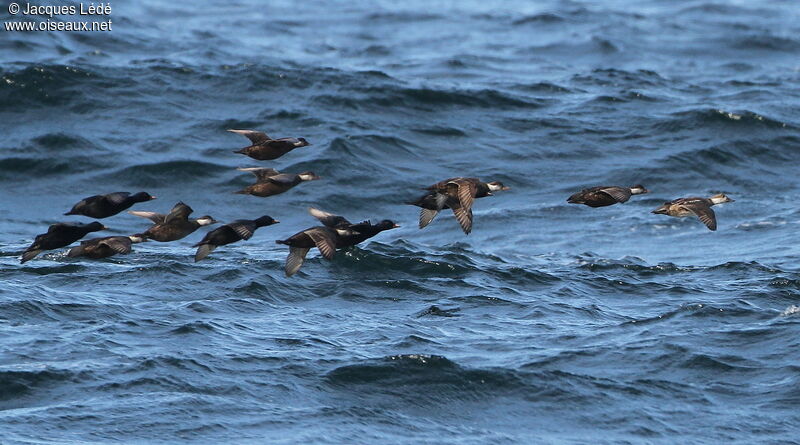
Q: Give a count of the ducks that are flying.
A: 13